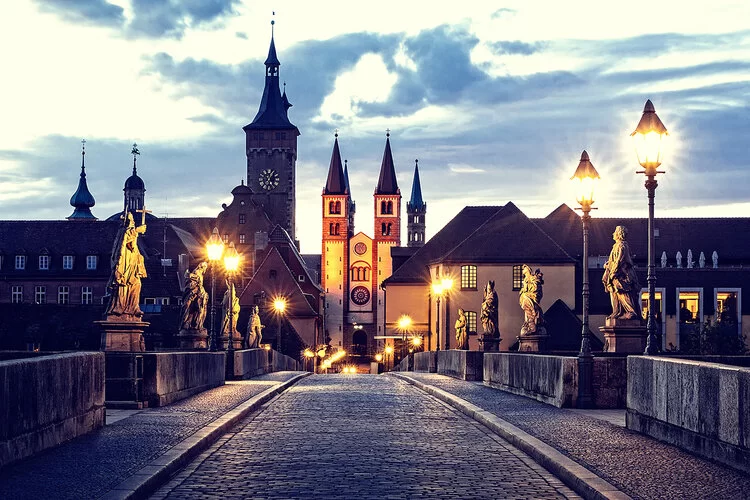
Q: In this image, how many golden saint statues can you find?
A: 8